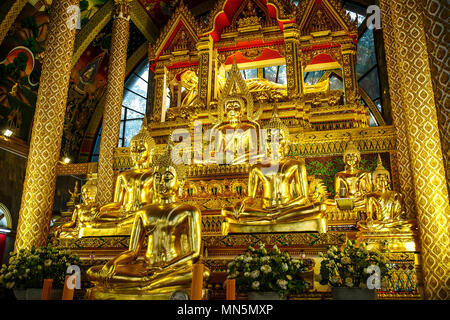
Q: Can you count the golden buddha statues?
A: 8